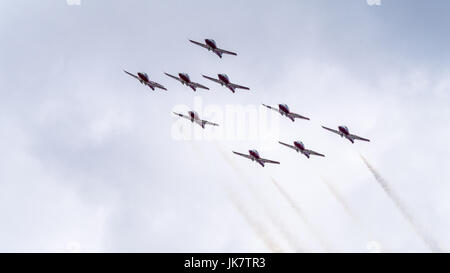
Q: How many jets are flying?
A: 9